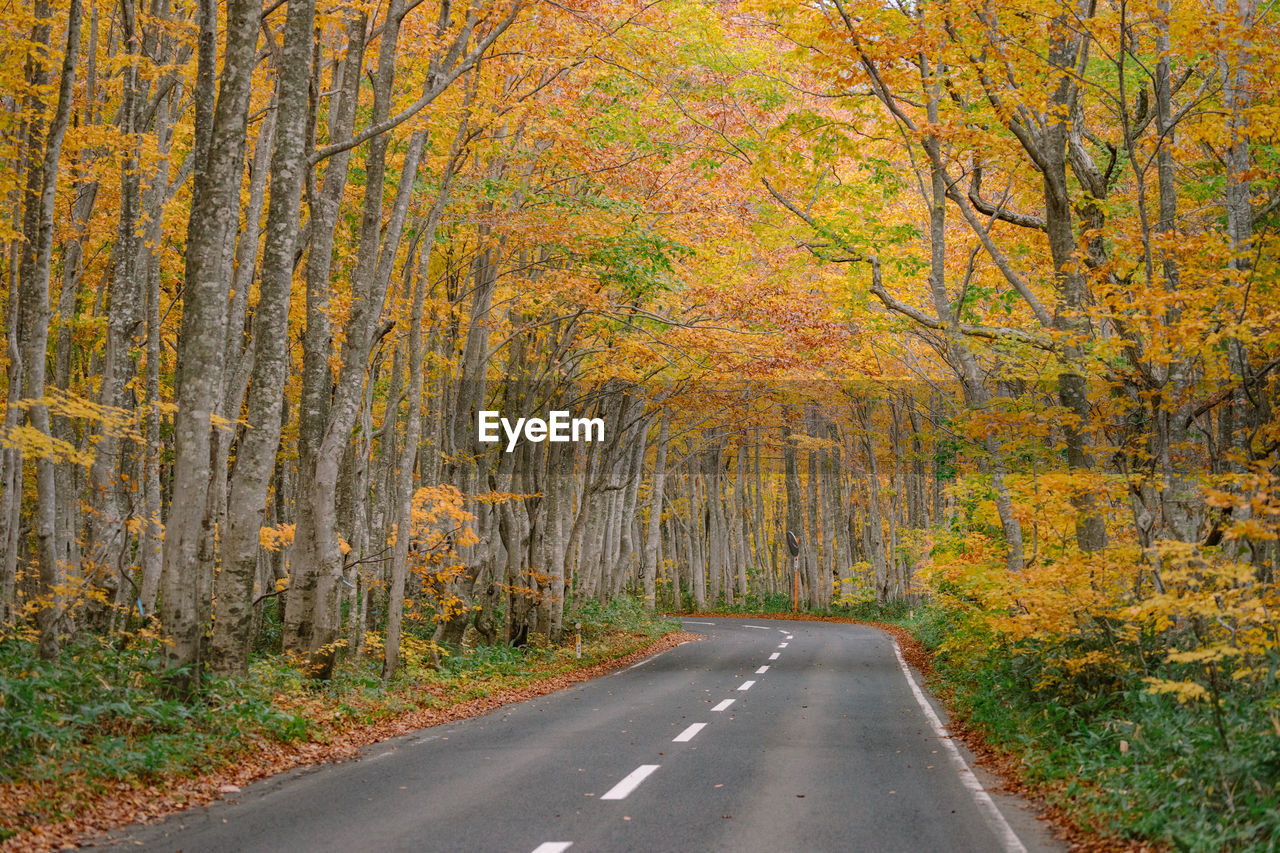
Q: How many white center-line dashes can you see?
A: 12